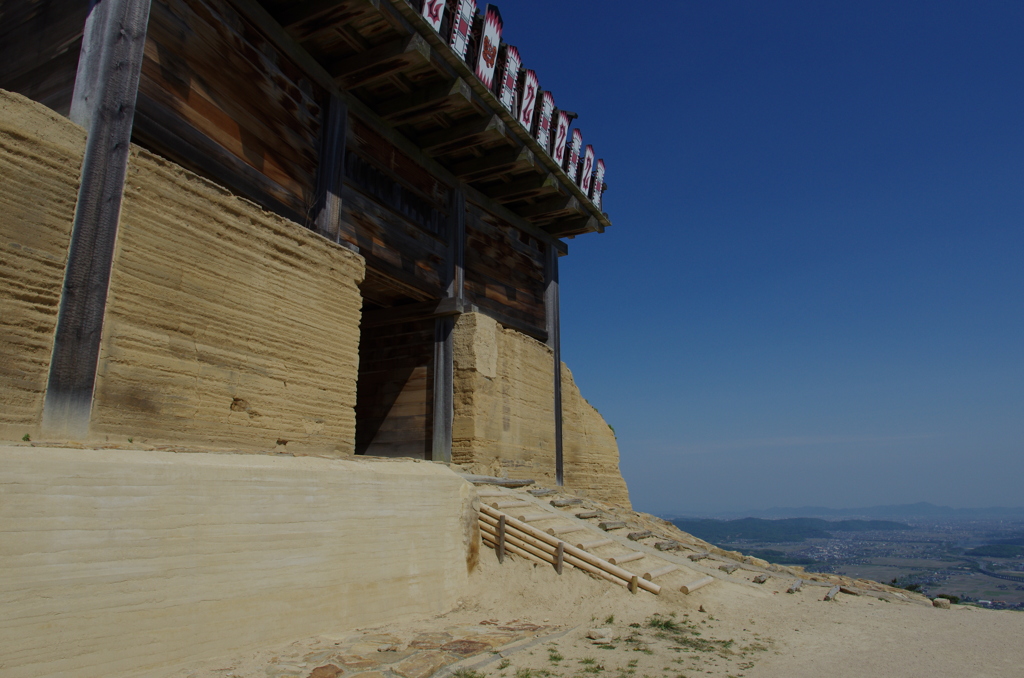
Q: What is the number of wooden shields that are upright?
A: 10